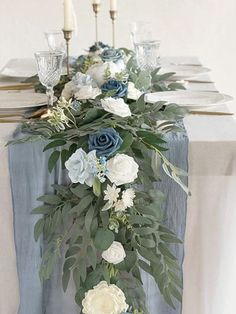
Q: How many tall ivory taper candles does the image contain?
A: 3